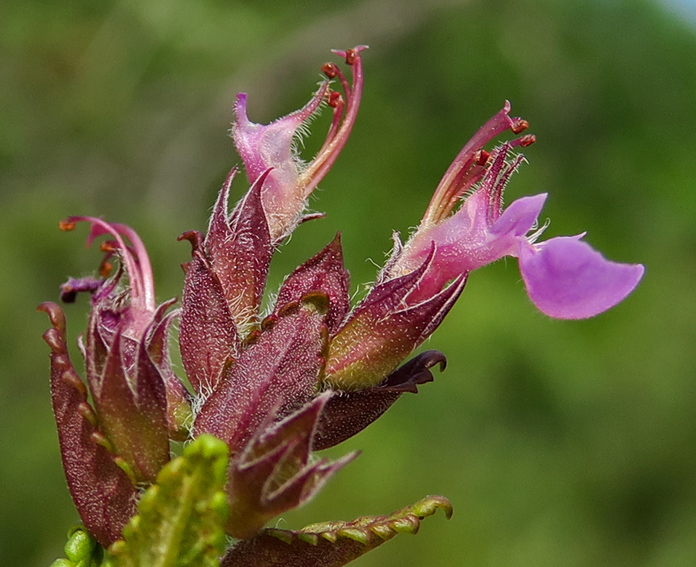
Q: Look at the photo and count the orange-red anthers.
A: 9